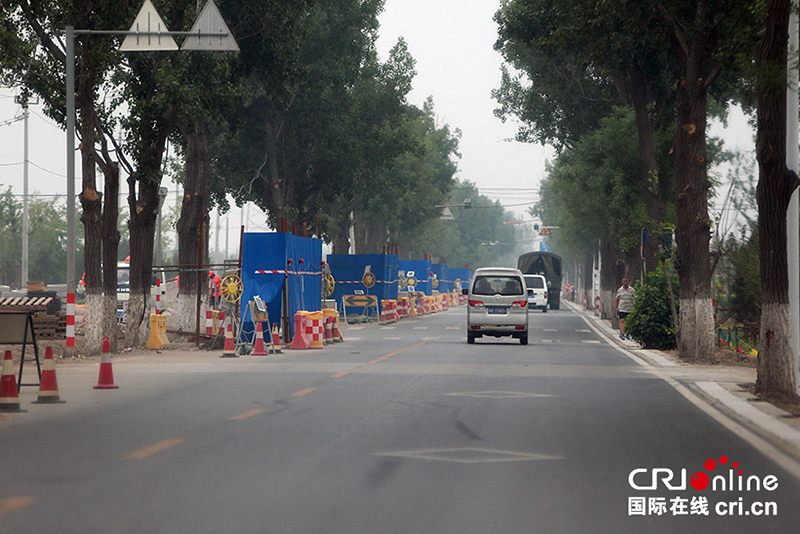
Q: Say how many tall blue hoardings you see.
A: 5